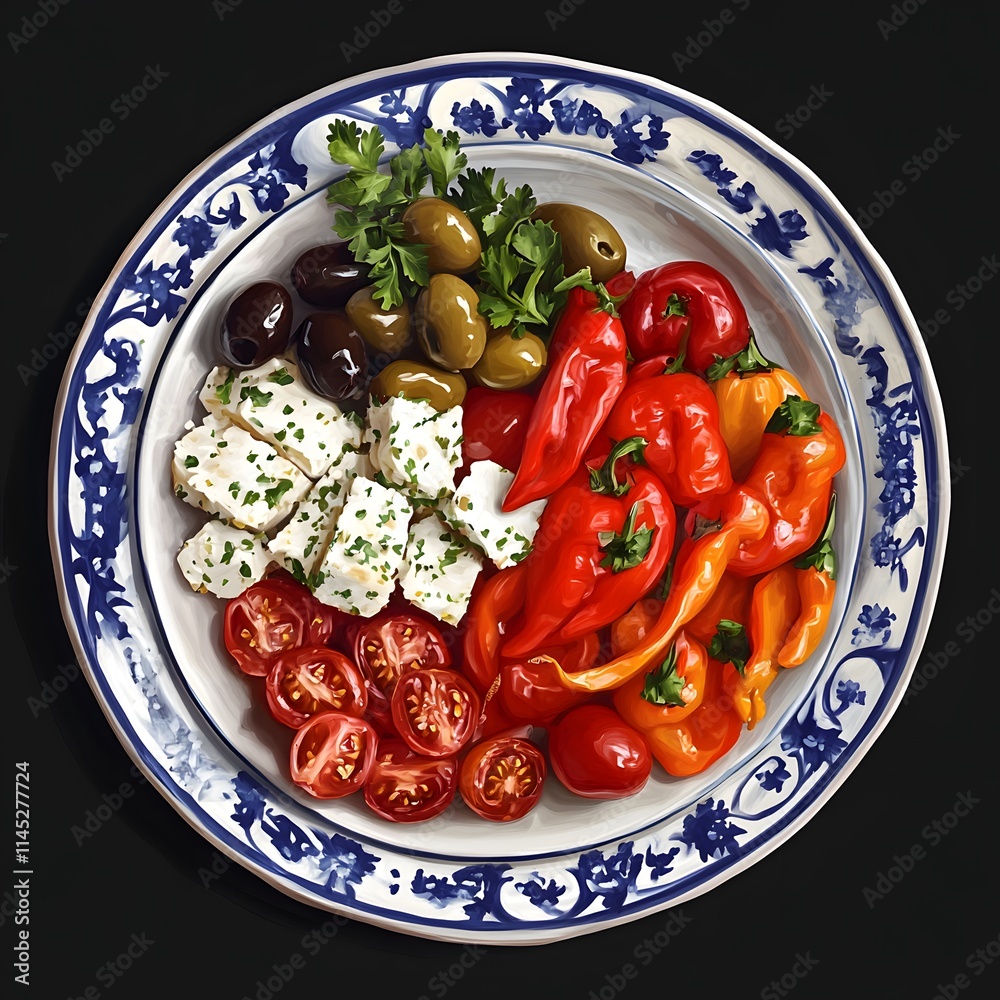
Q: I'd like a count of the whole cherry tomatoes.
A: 1